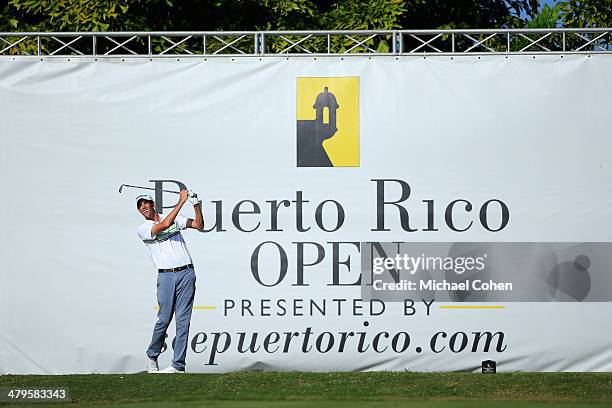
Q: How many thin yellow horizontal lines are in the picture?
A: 2